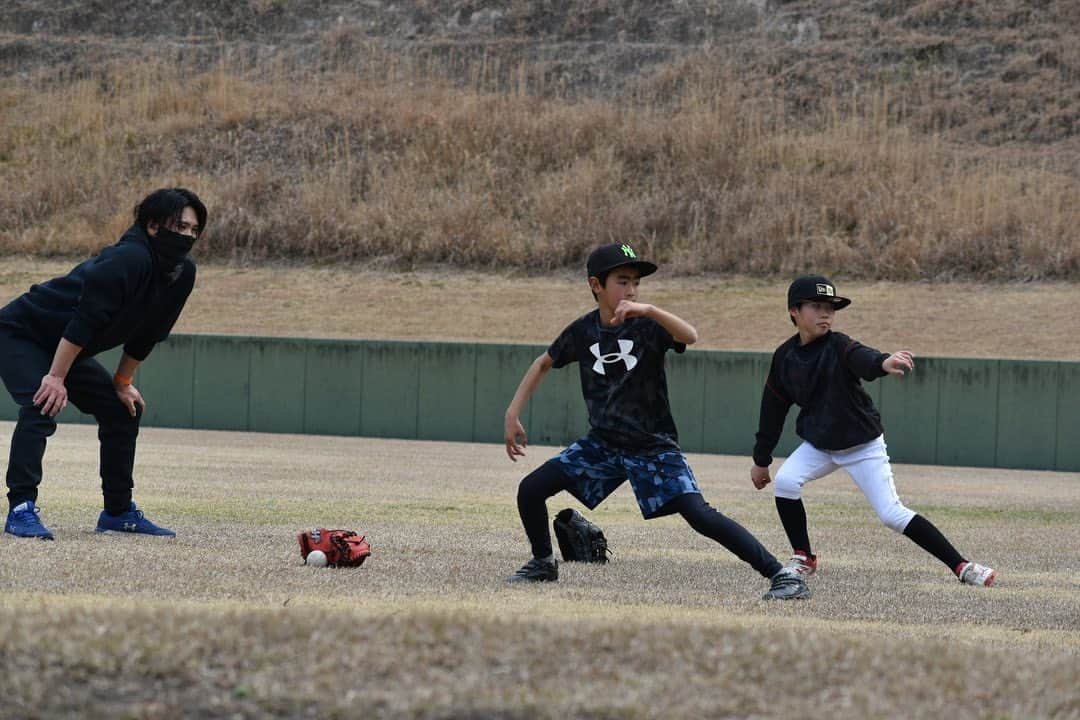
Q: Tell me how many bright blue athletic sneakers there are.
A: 2